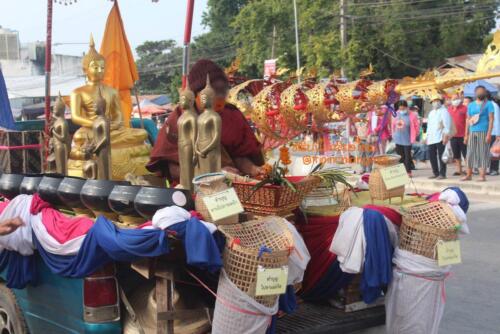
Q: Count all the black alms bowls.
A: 7